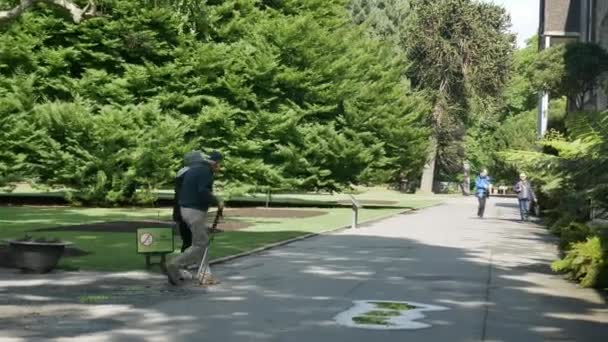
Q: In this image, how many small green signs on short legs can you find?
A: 1